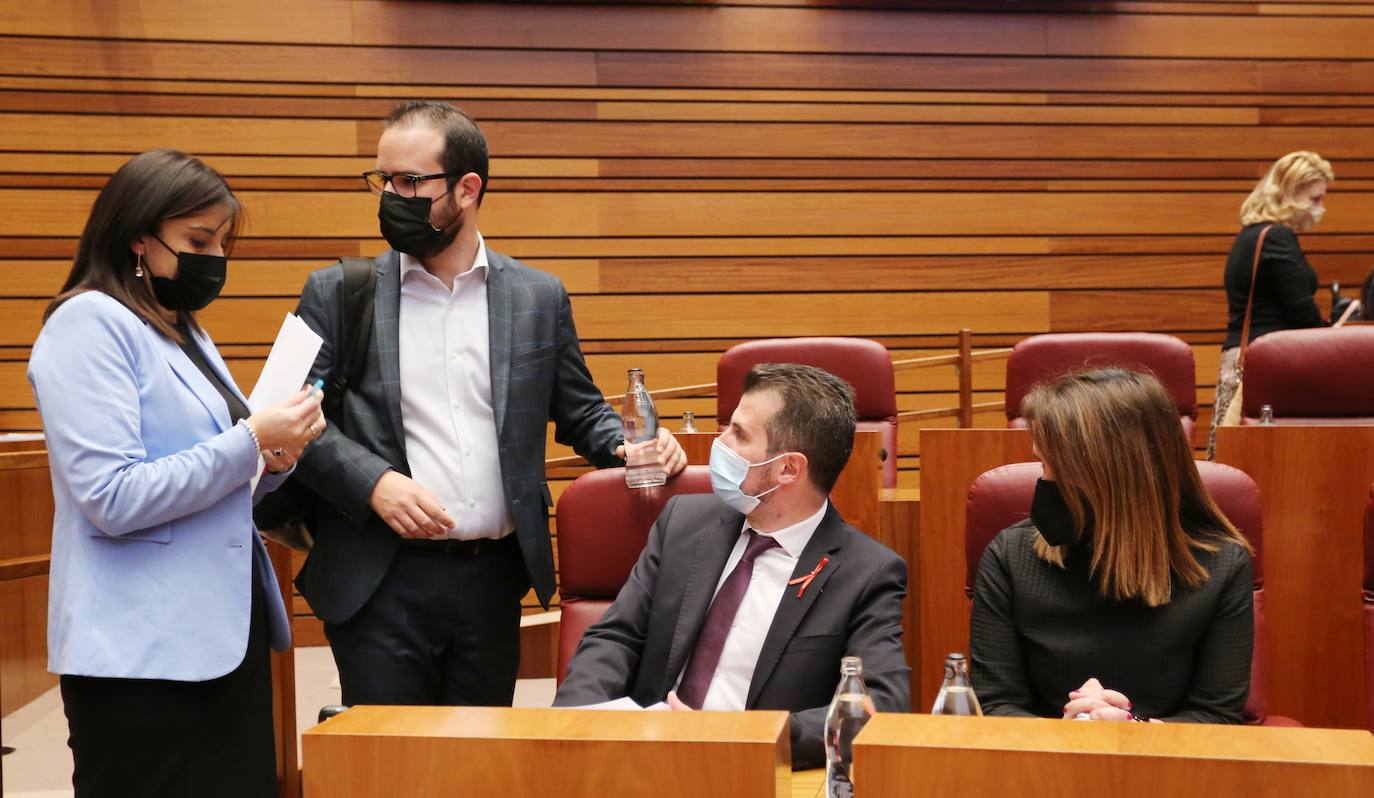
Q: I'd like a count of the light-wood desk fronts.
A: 2